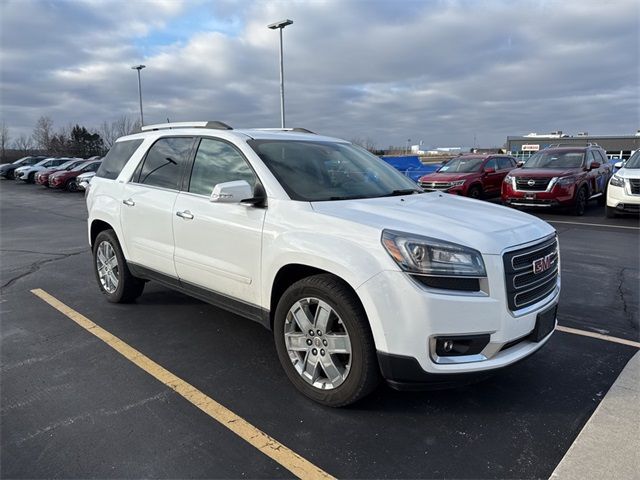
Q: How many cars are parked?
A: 9